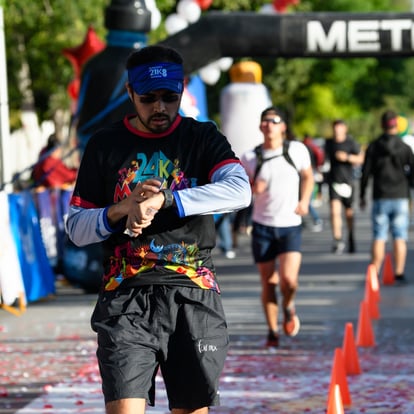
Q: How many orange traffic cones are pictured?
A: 7